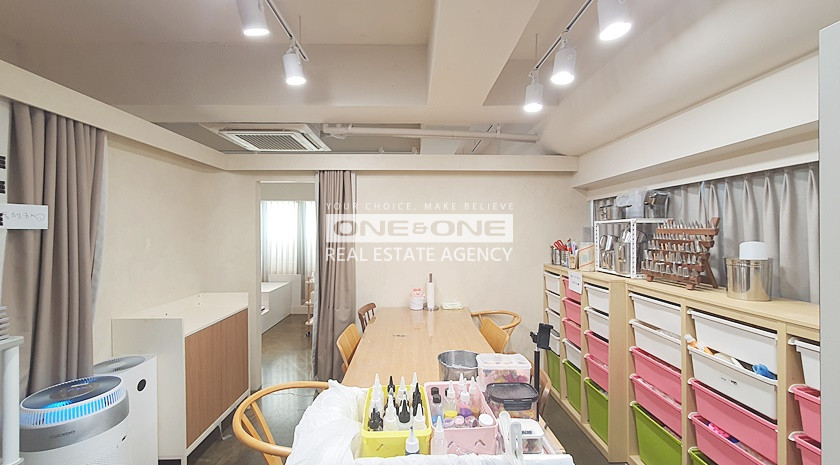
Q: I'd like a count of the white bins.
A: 12